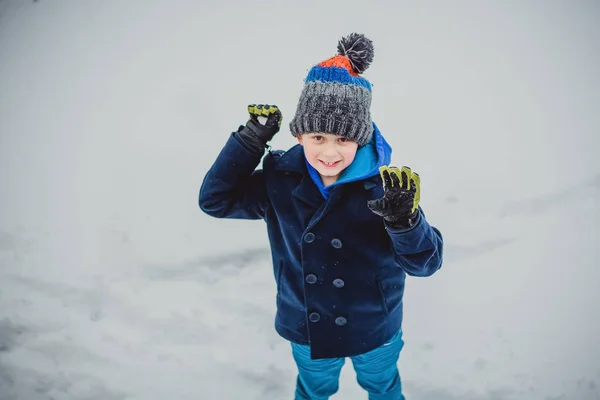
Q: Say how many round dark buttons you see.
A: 6